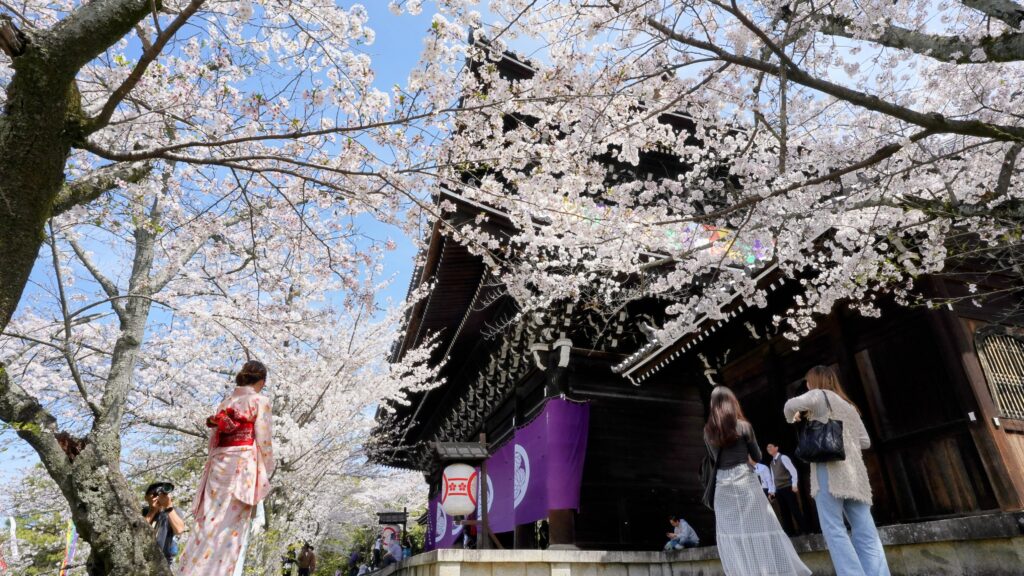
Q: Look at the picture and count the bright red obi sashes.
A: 1